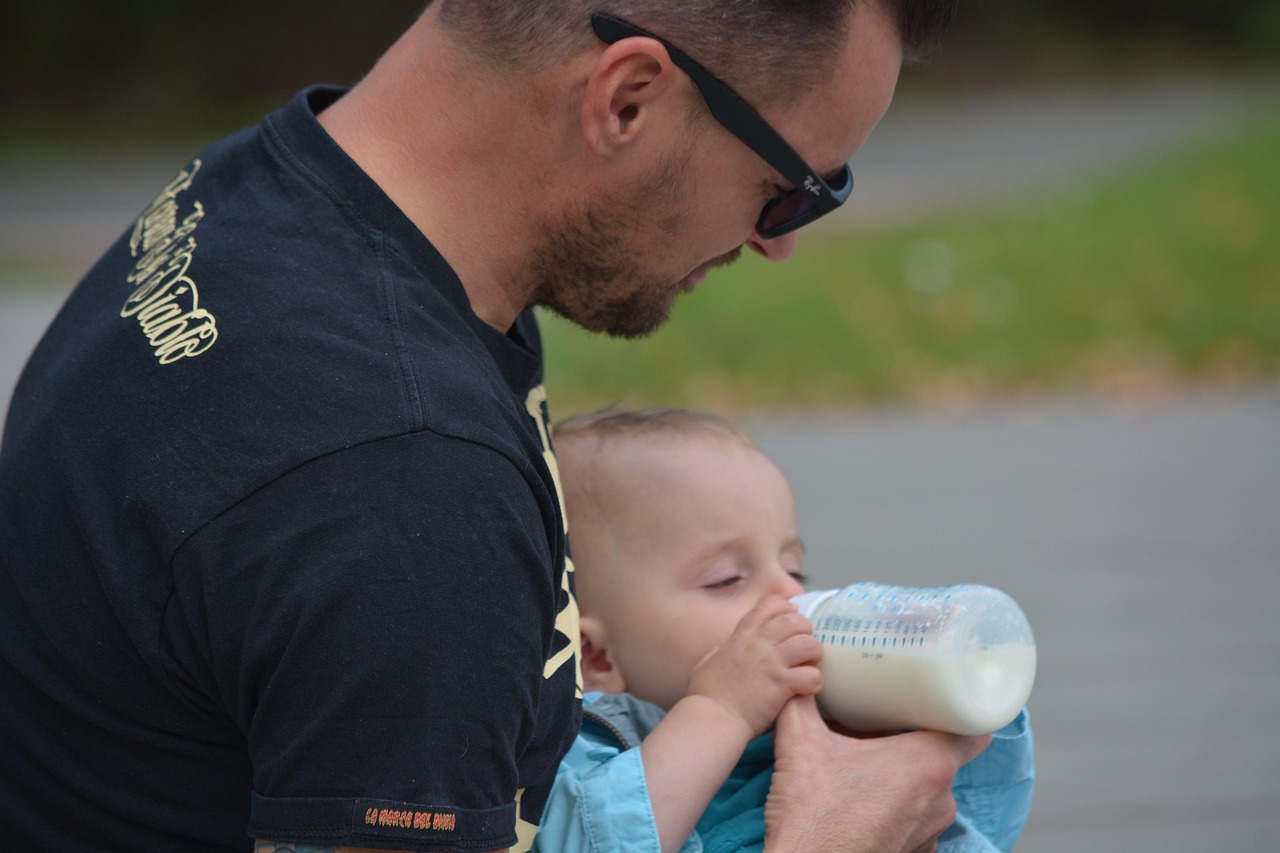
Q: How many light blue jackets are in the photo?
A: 1